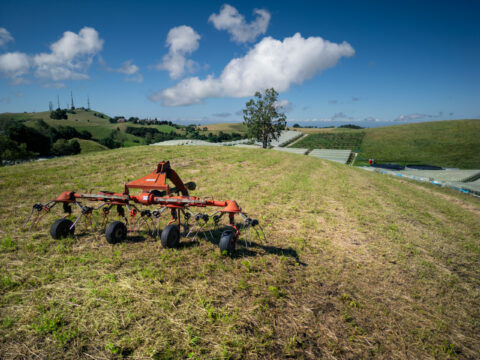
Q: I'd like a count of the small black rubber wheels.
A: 4